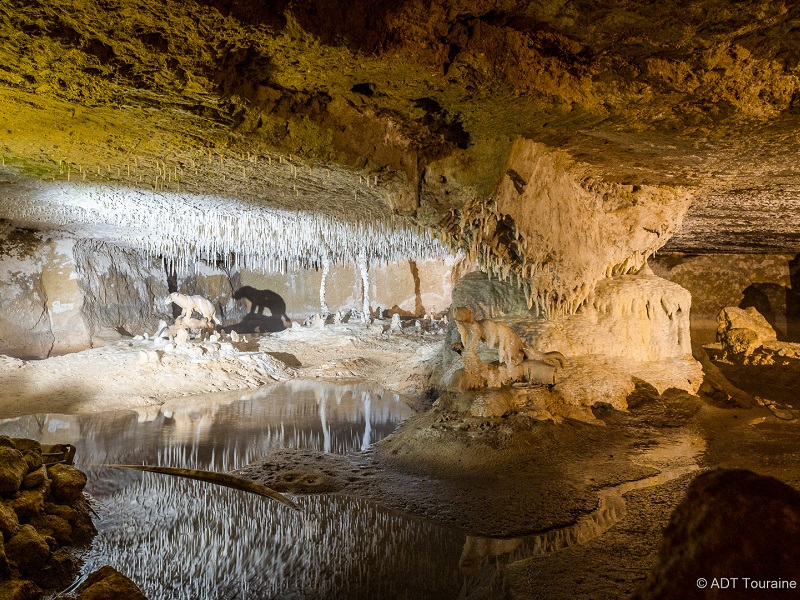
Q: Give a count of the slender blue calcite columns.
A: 0